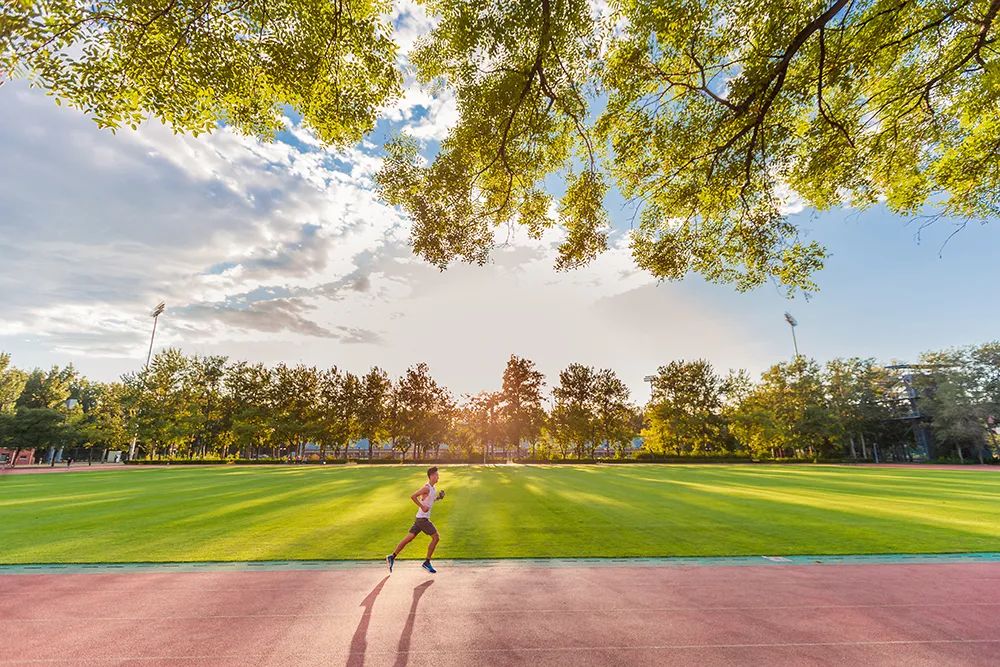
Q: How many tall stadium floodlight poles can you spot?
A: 2